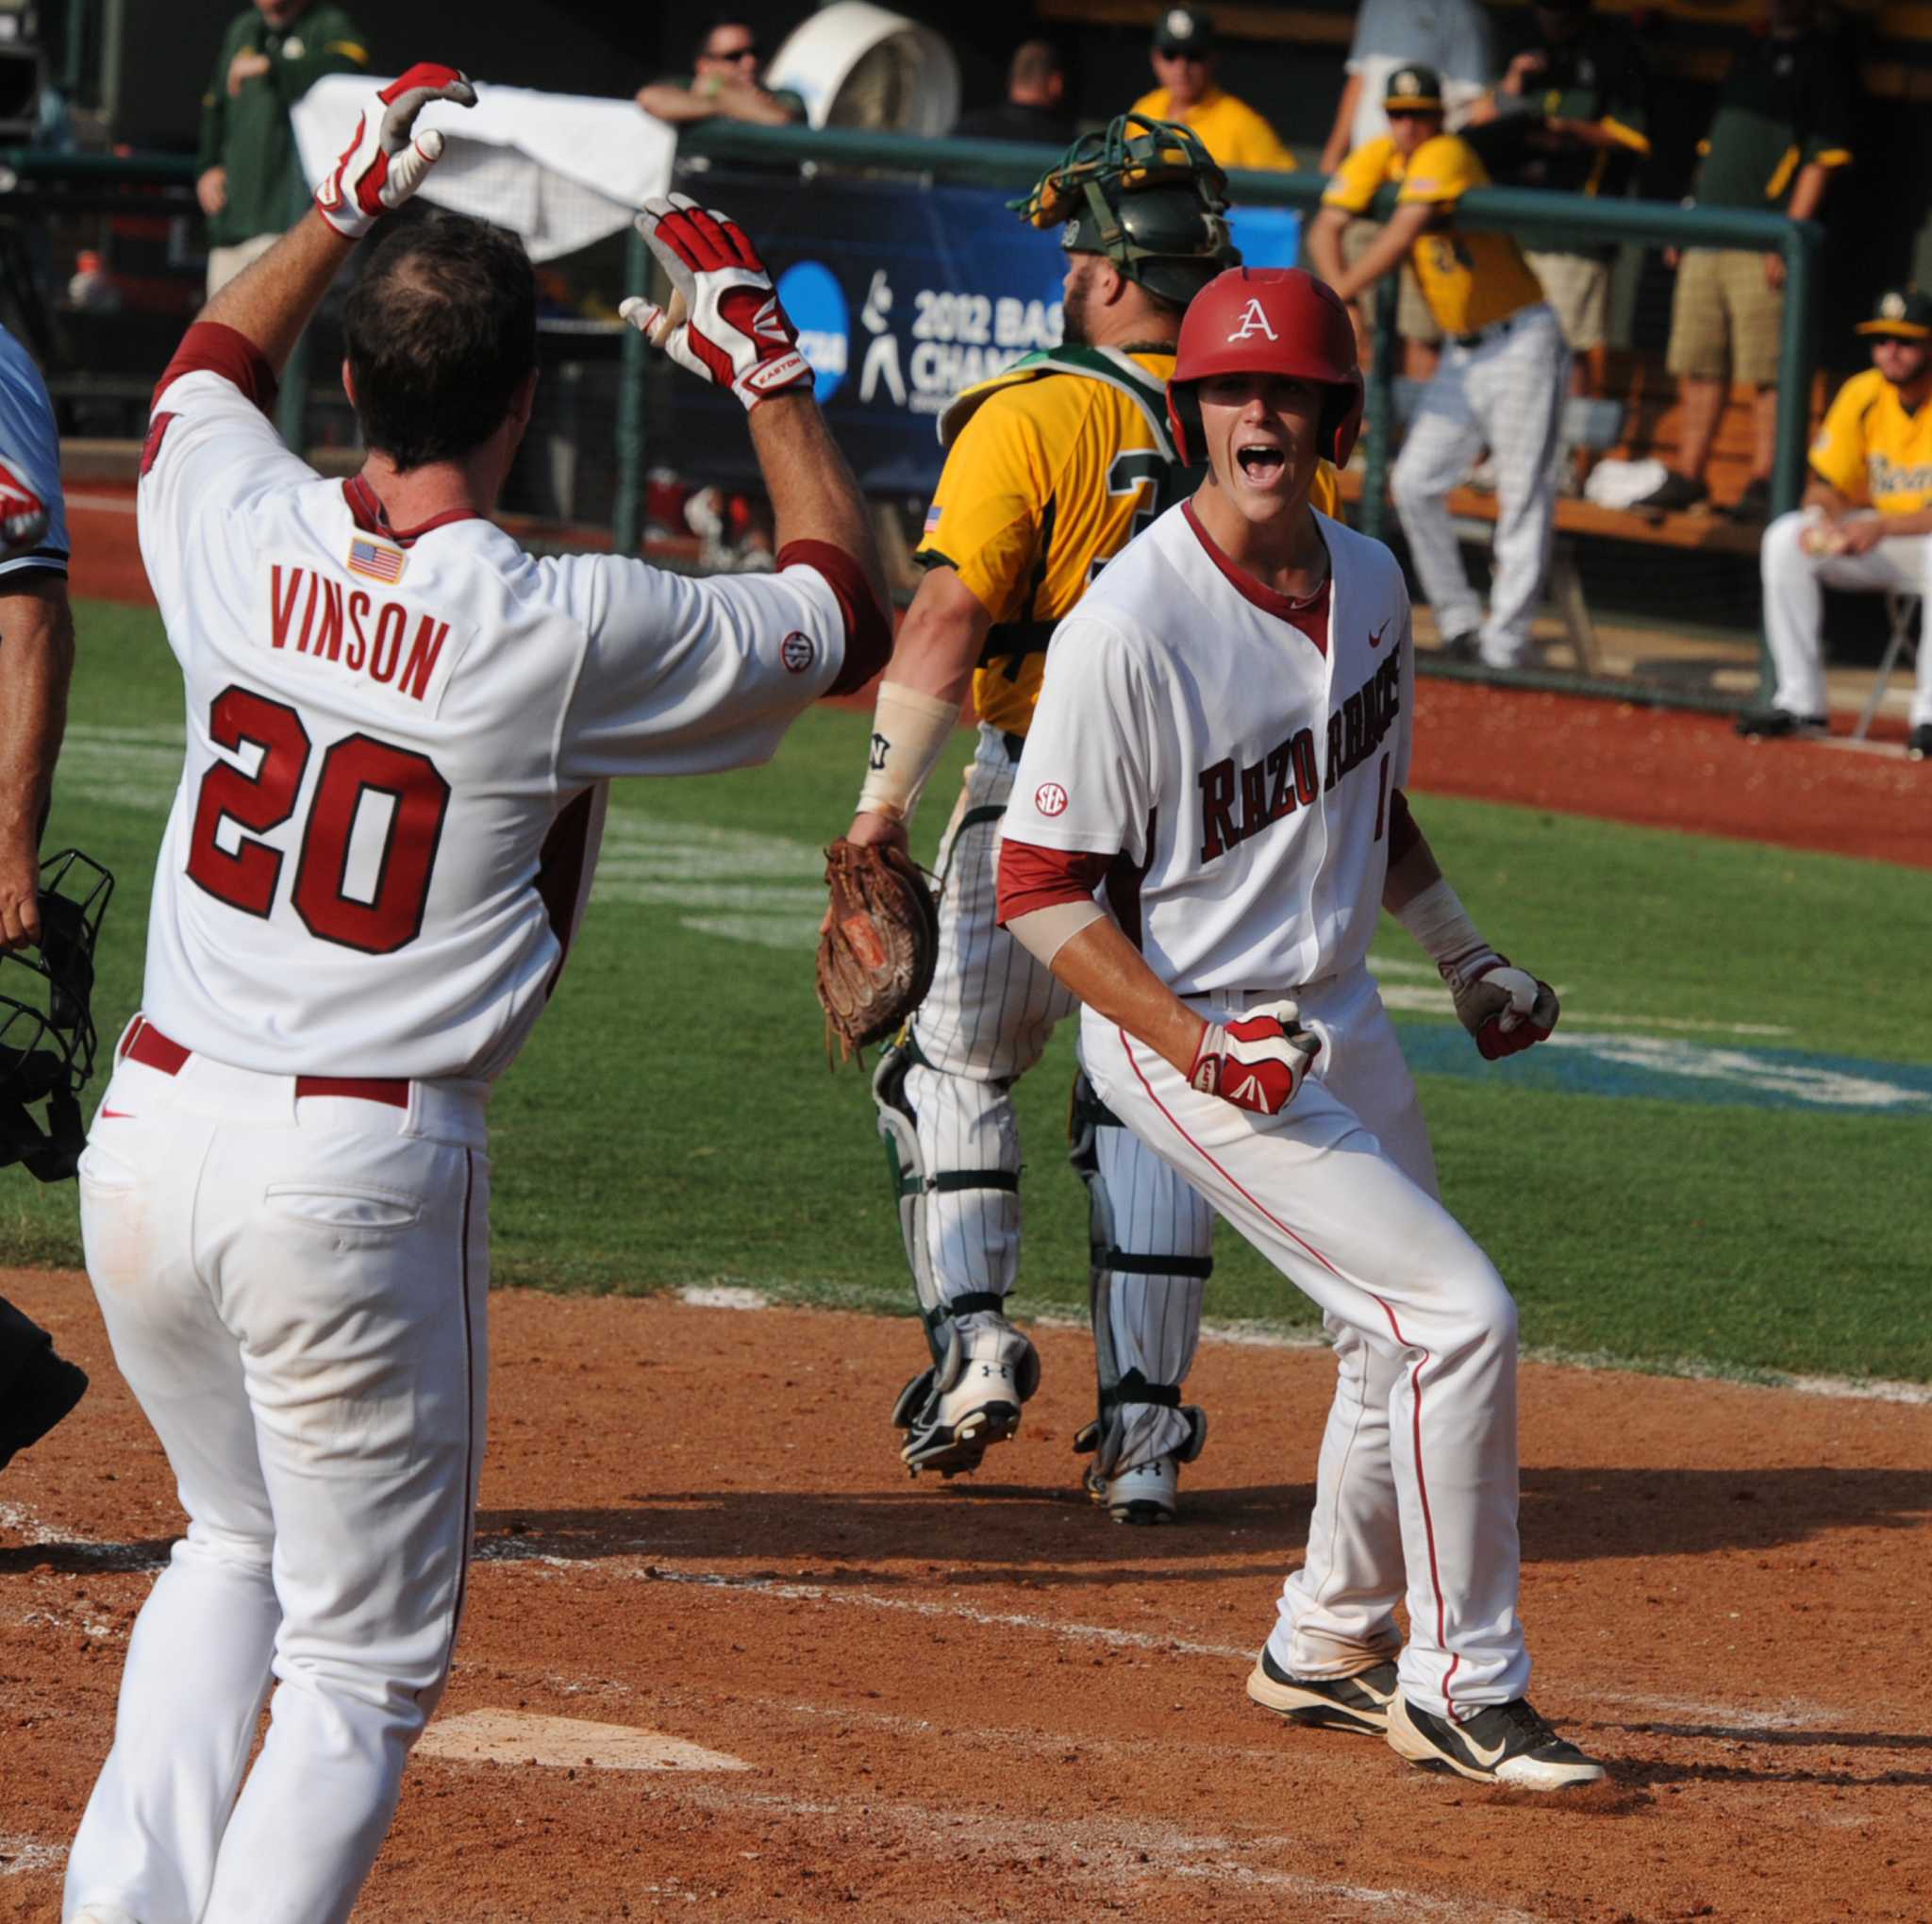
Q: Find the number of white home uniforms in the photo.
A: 2